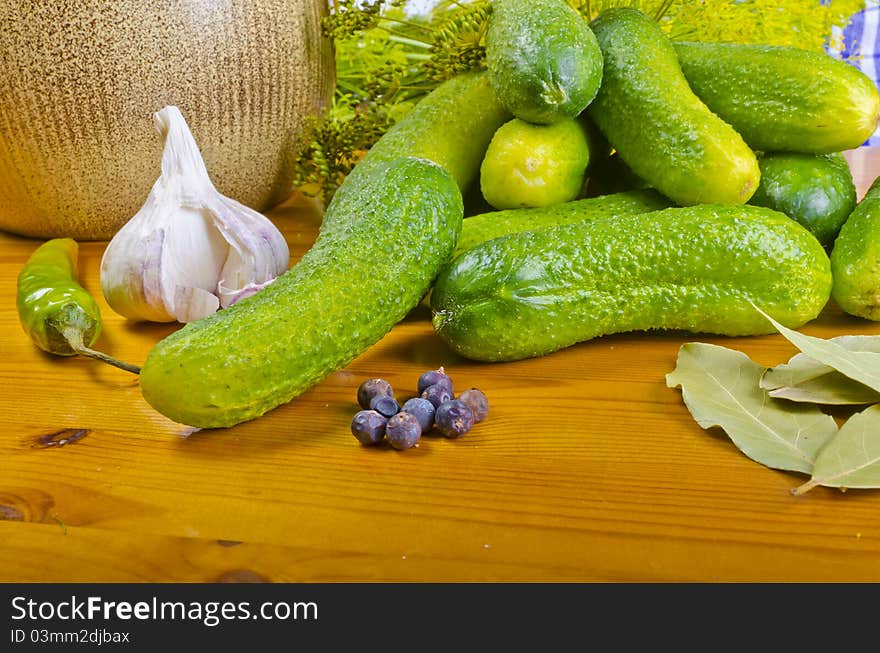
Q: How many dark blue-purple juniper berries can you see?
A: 9